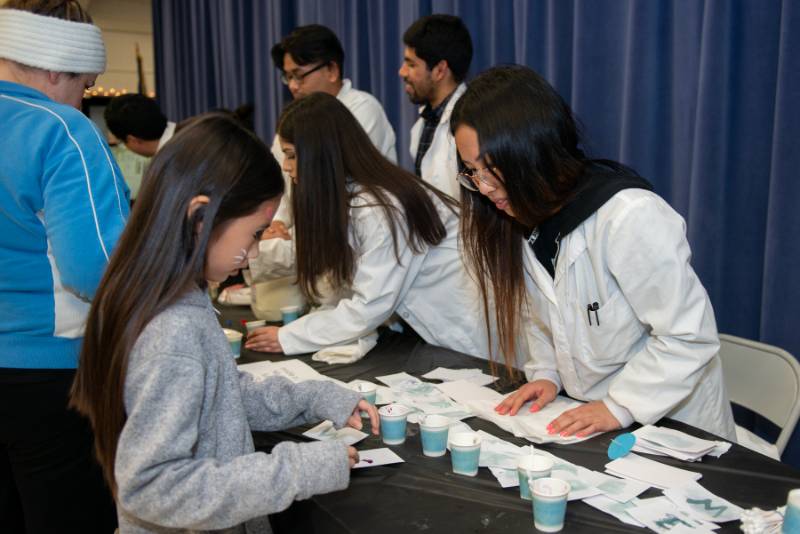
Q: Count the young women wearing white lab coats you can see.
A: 2